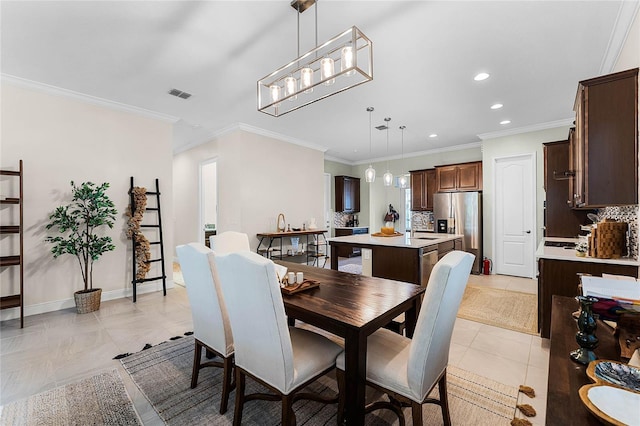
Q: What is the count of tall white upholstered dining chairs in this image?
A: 4